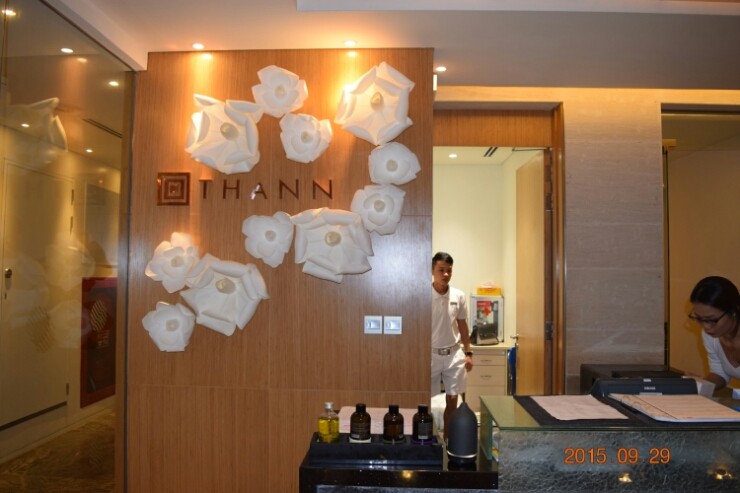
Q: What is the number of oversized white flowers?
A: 11